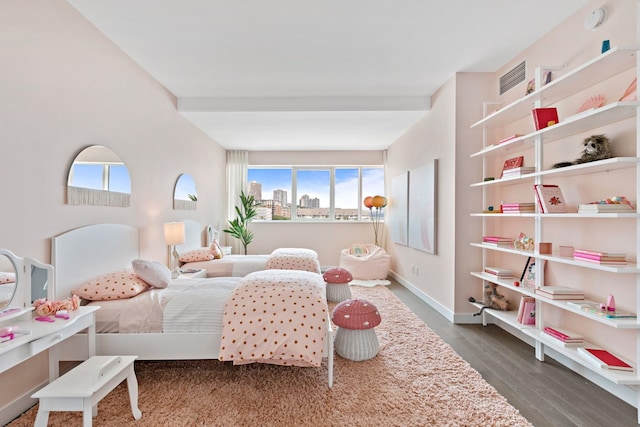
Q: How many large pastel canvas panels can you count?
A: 2